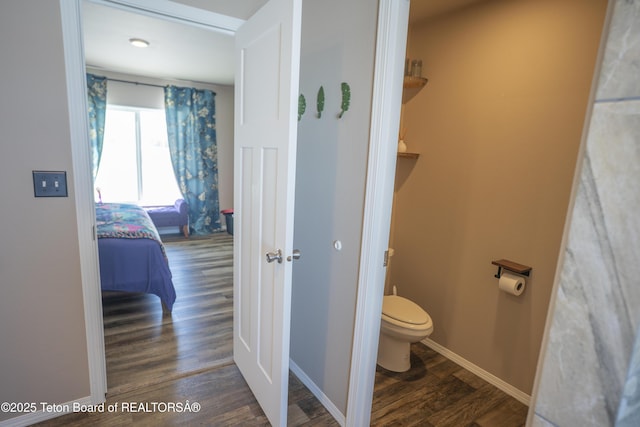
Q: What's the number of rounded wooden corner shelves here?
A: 2